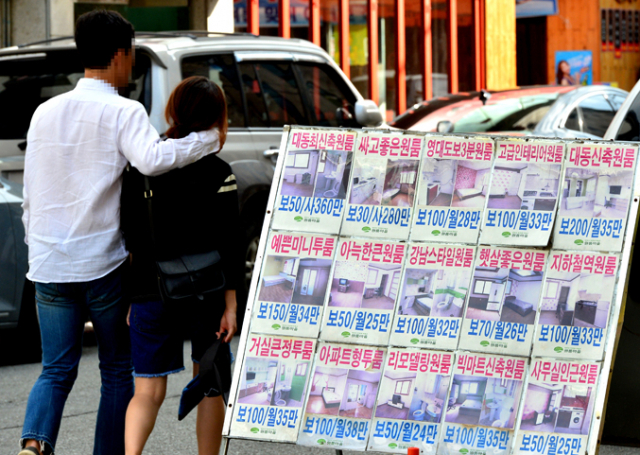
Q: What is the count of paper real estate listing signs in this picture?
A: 15